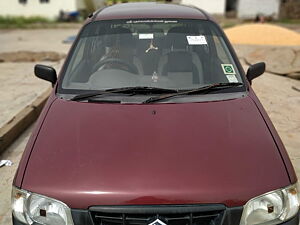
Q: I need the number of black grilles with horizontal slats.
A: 1